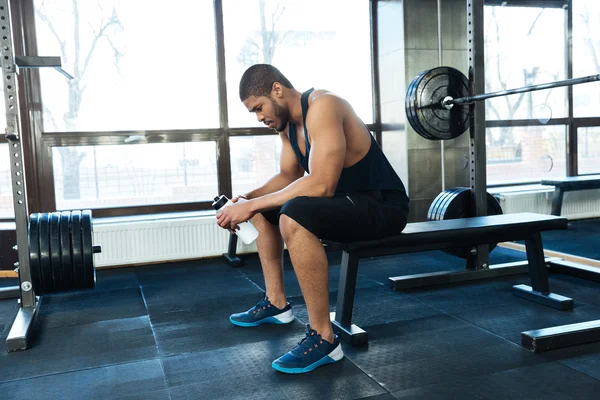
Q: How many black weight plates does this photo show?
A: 13